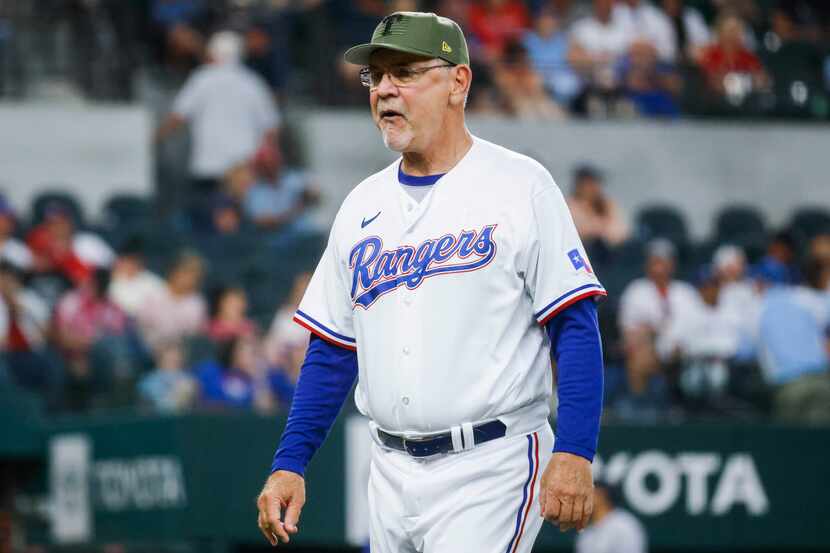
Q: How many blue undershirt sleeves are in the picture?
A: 2